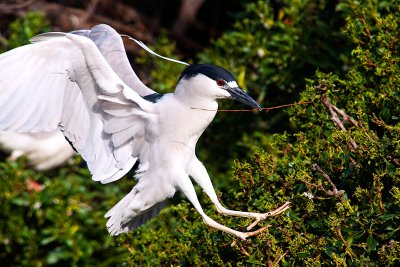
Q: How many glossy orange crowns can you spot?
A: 0